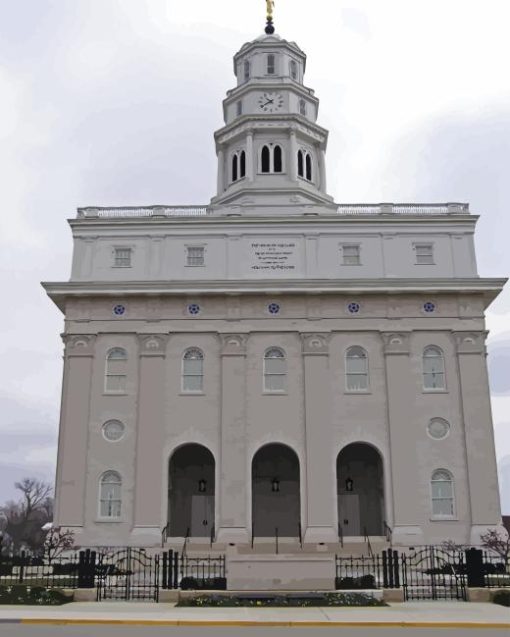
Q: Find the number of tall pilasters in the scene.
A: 6